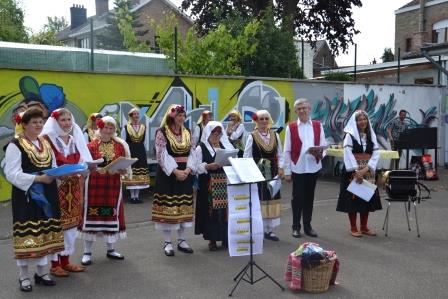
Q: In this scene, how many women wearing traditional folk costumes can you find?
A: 11